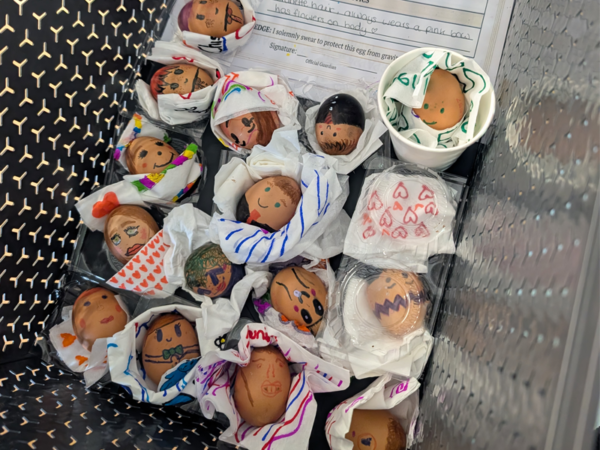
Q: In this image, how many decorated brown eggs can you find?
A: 15